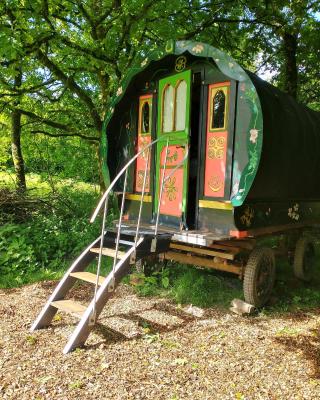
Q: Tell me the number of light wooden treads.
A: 3